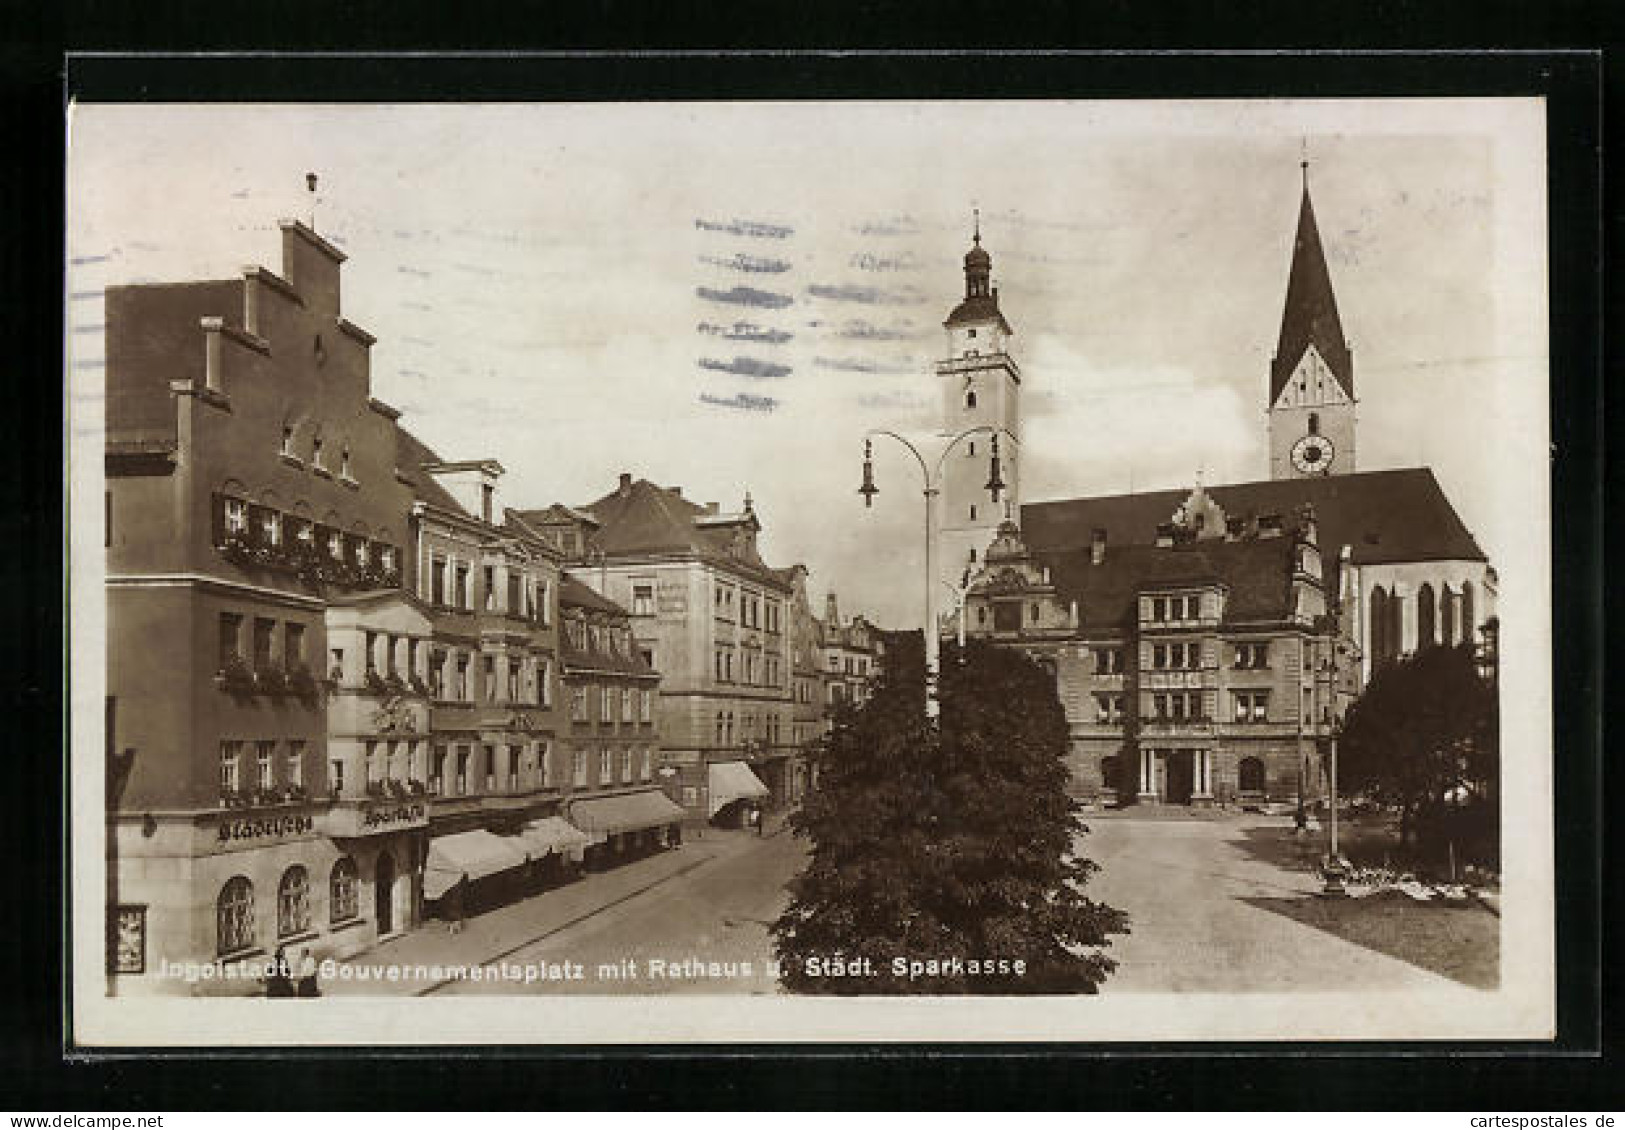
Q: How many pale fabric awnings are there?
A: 4